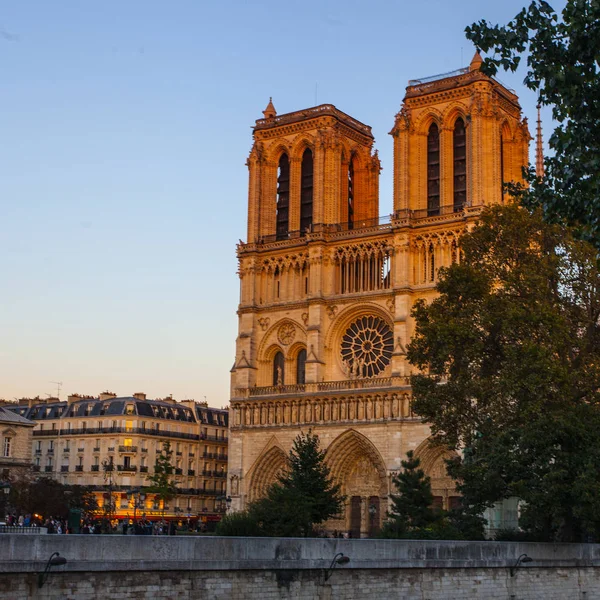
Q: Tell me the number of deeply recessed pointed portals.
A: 3